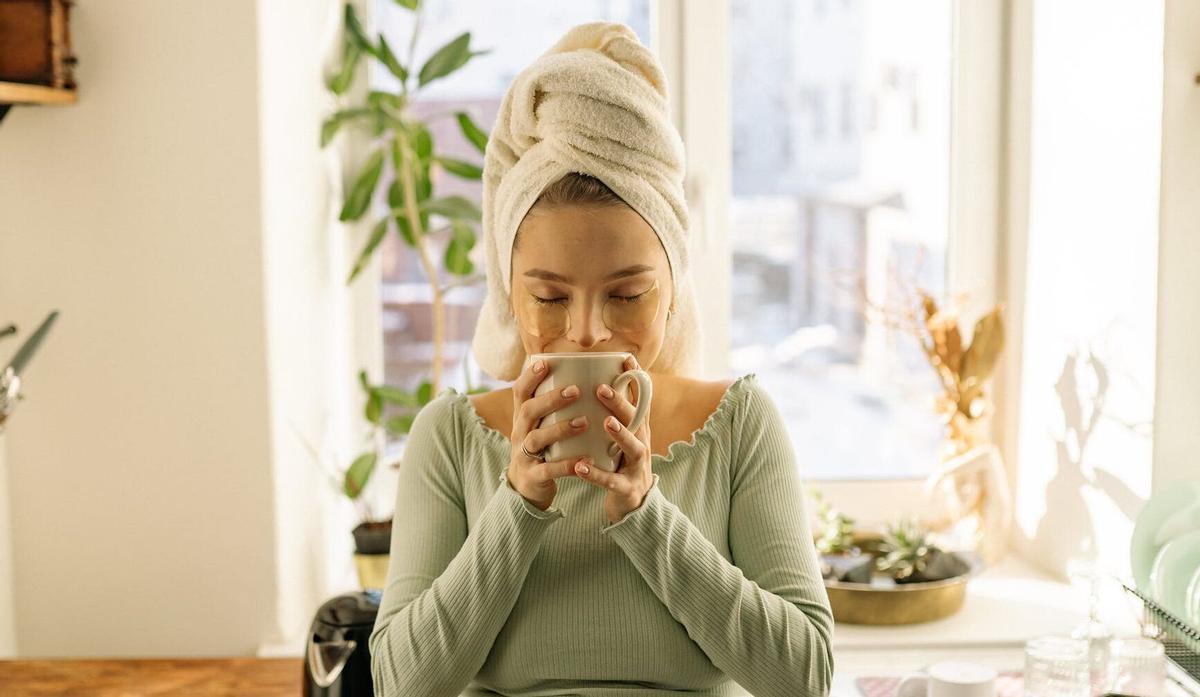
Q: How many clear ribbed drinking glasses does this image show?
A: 2